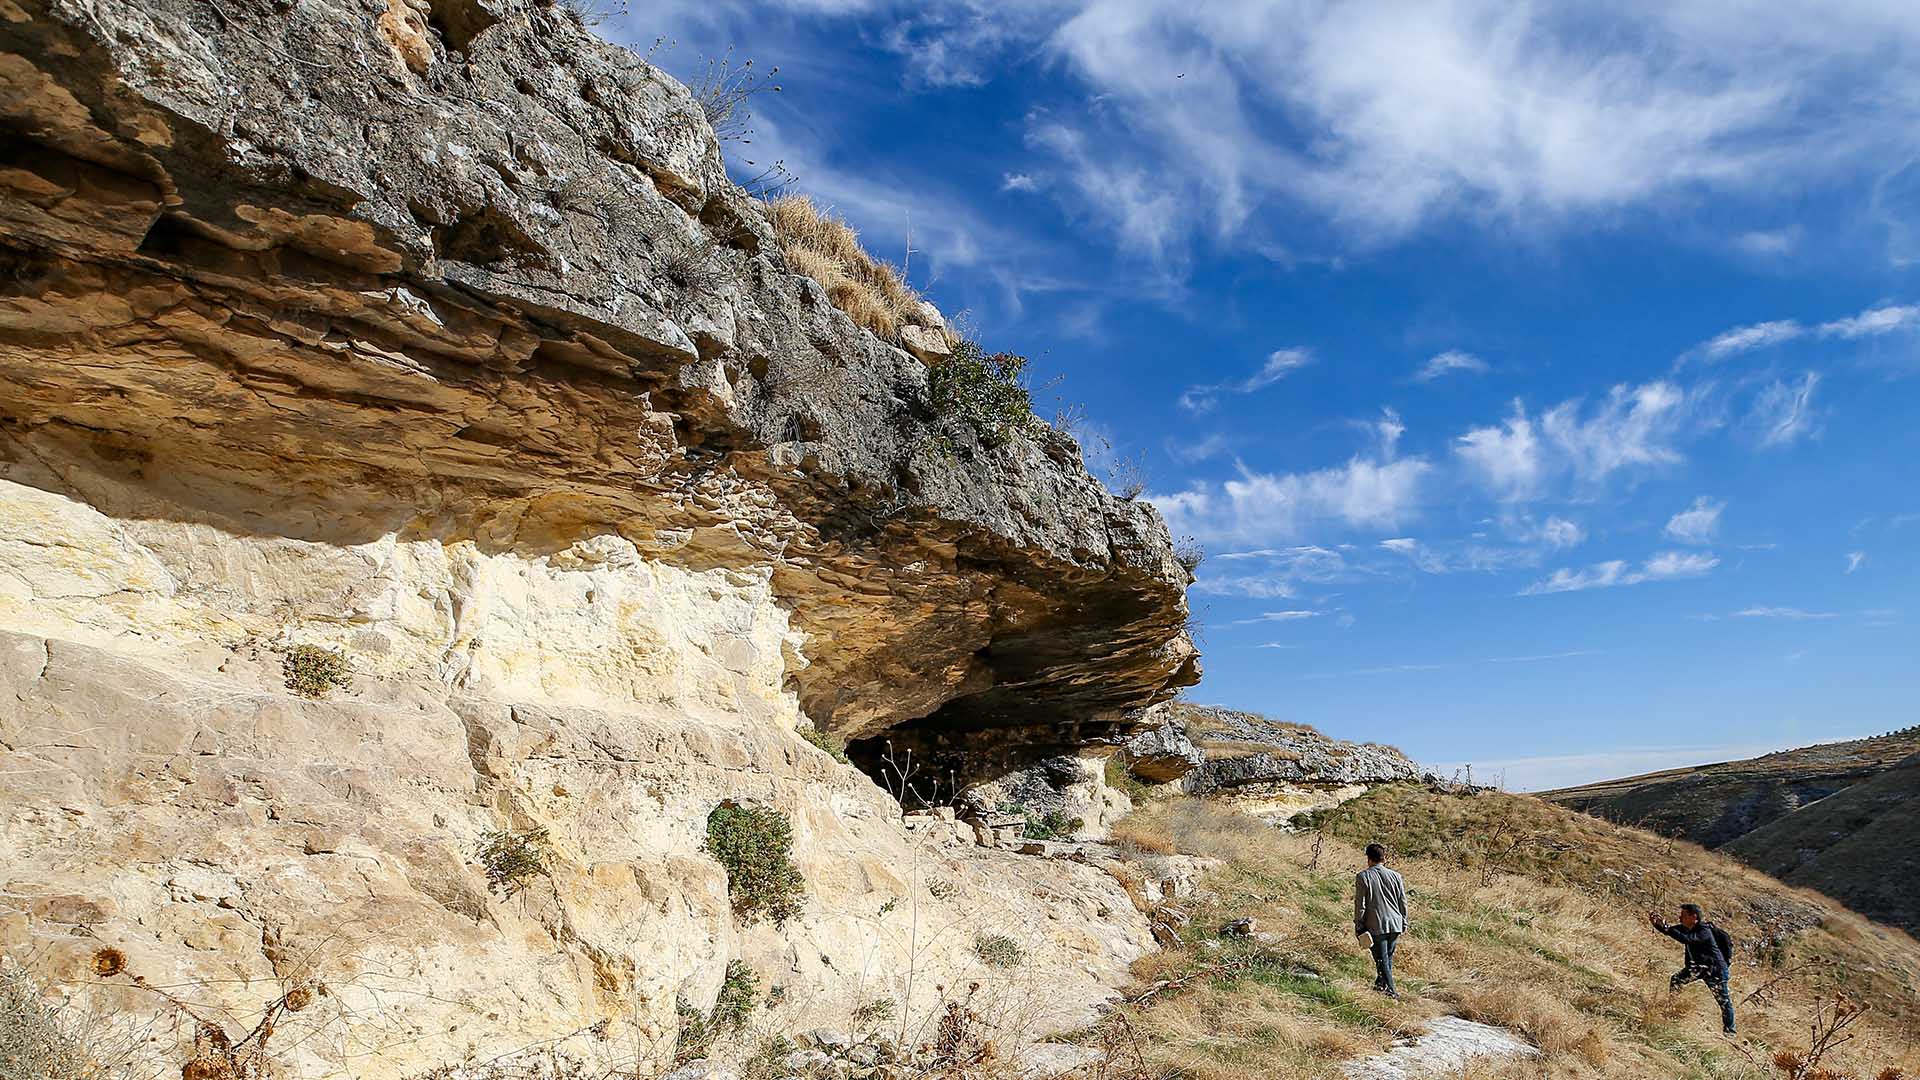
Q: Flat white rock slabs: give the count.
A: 1